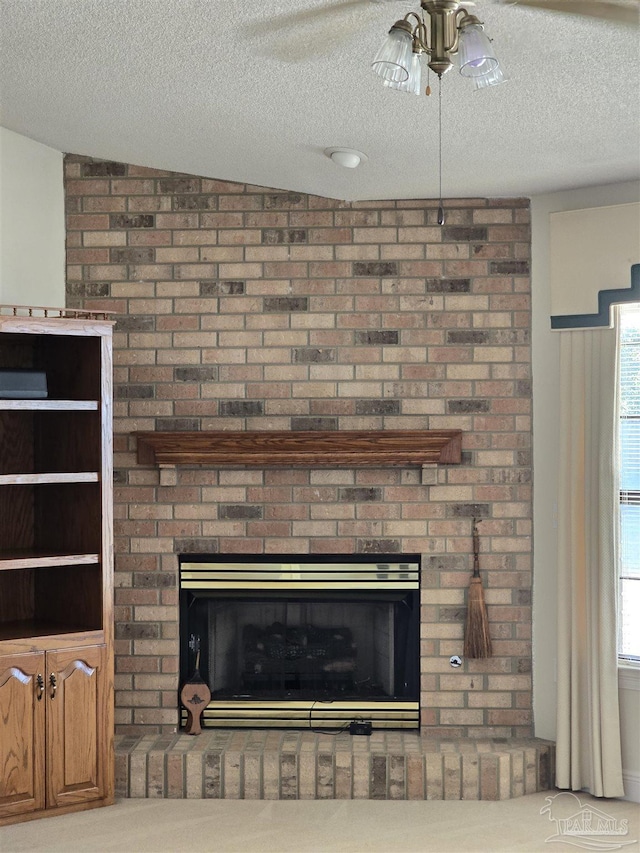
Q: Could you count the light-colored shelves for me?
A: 3